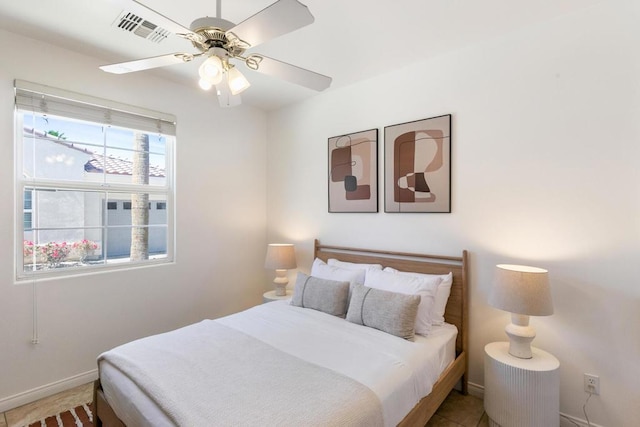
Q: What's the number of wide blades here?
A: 5